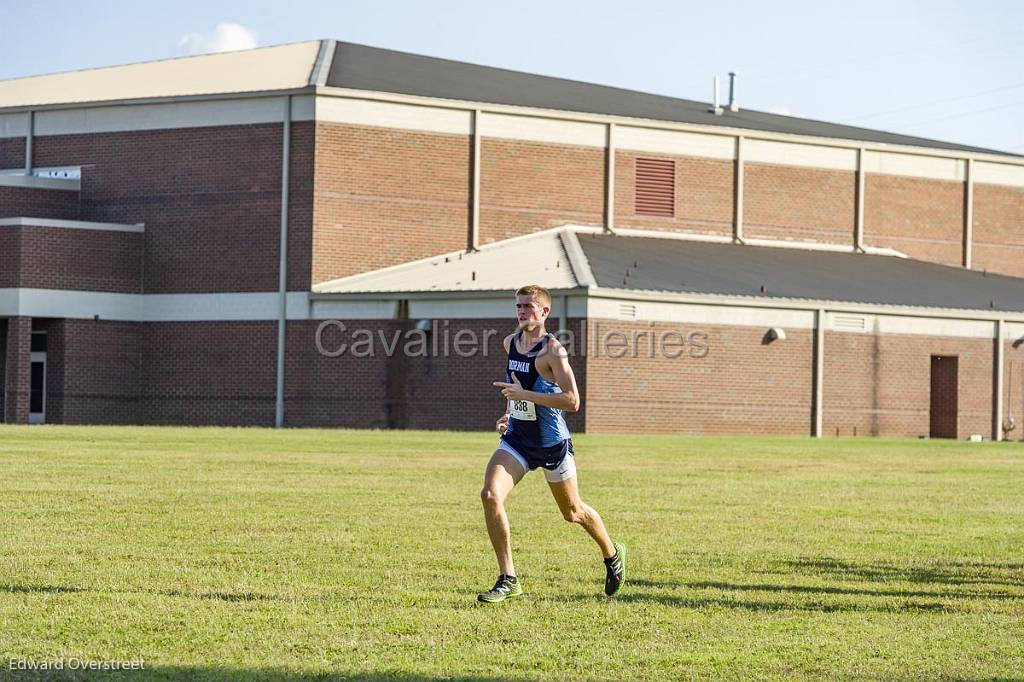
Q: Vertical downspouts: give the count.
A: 10